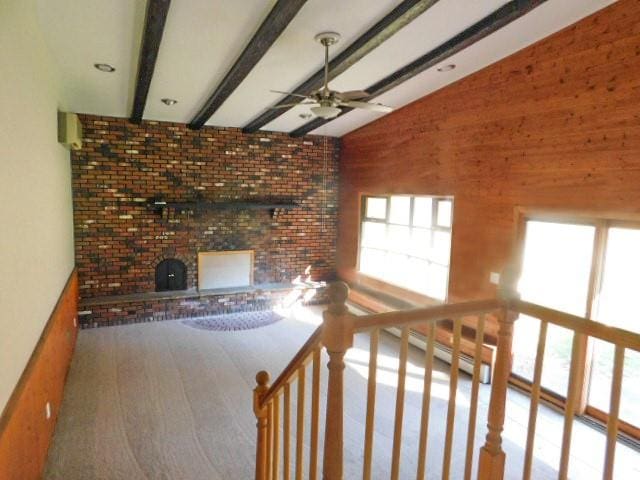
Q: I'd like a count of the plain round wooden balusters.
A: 13